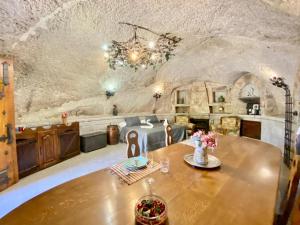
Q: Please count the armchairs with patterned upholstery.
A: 2